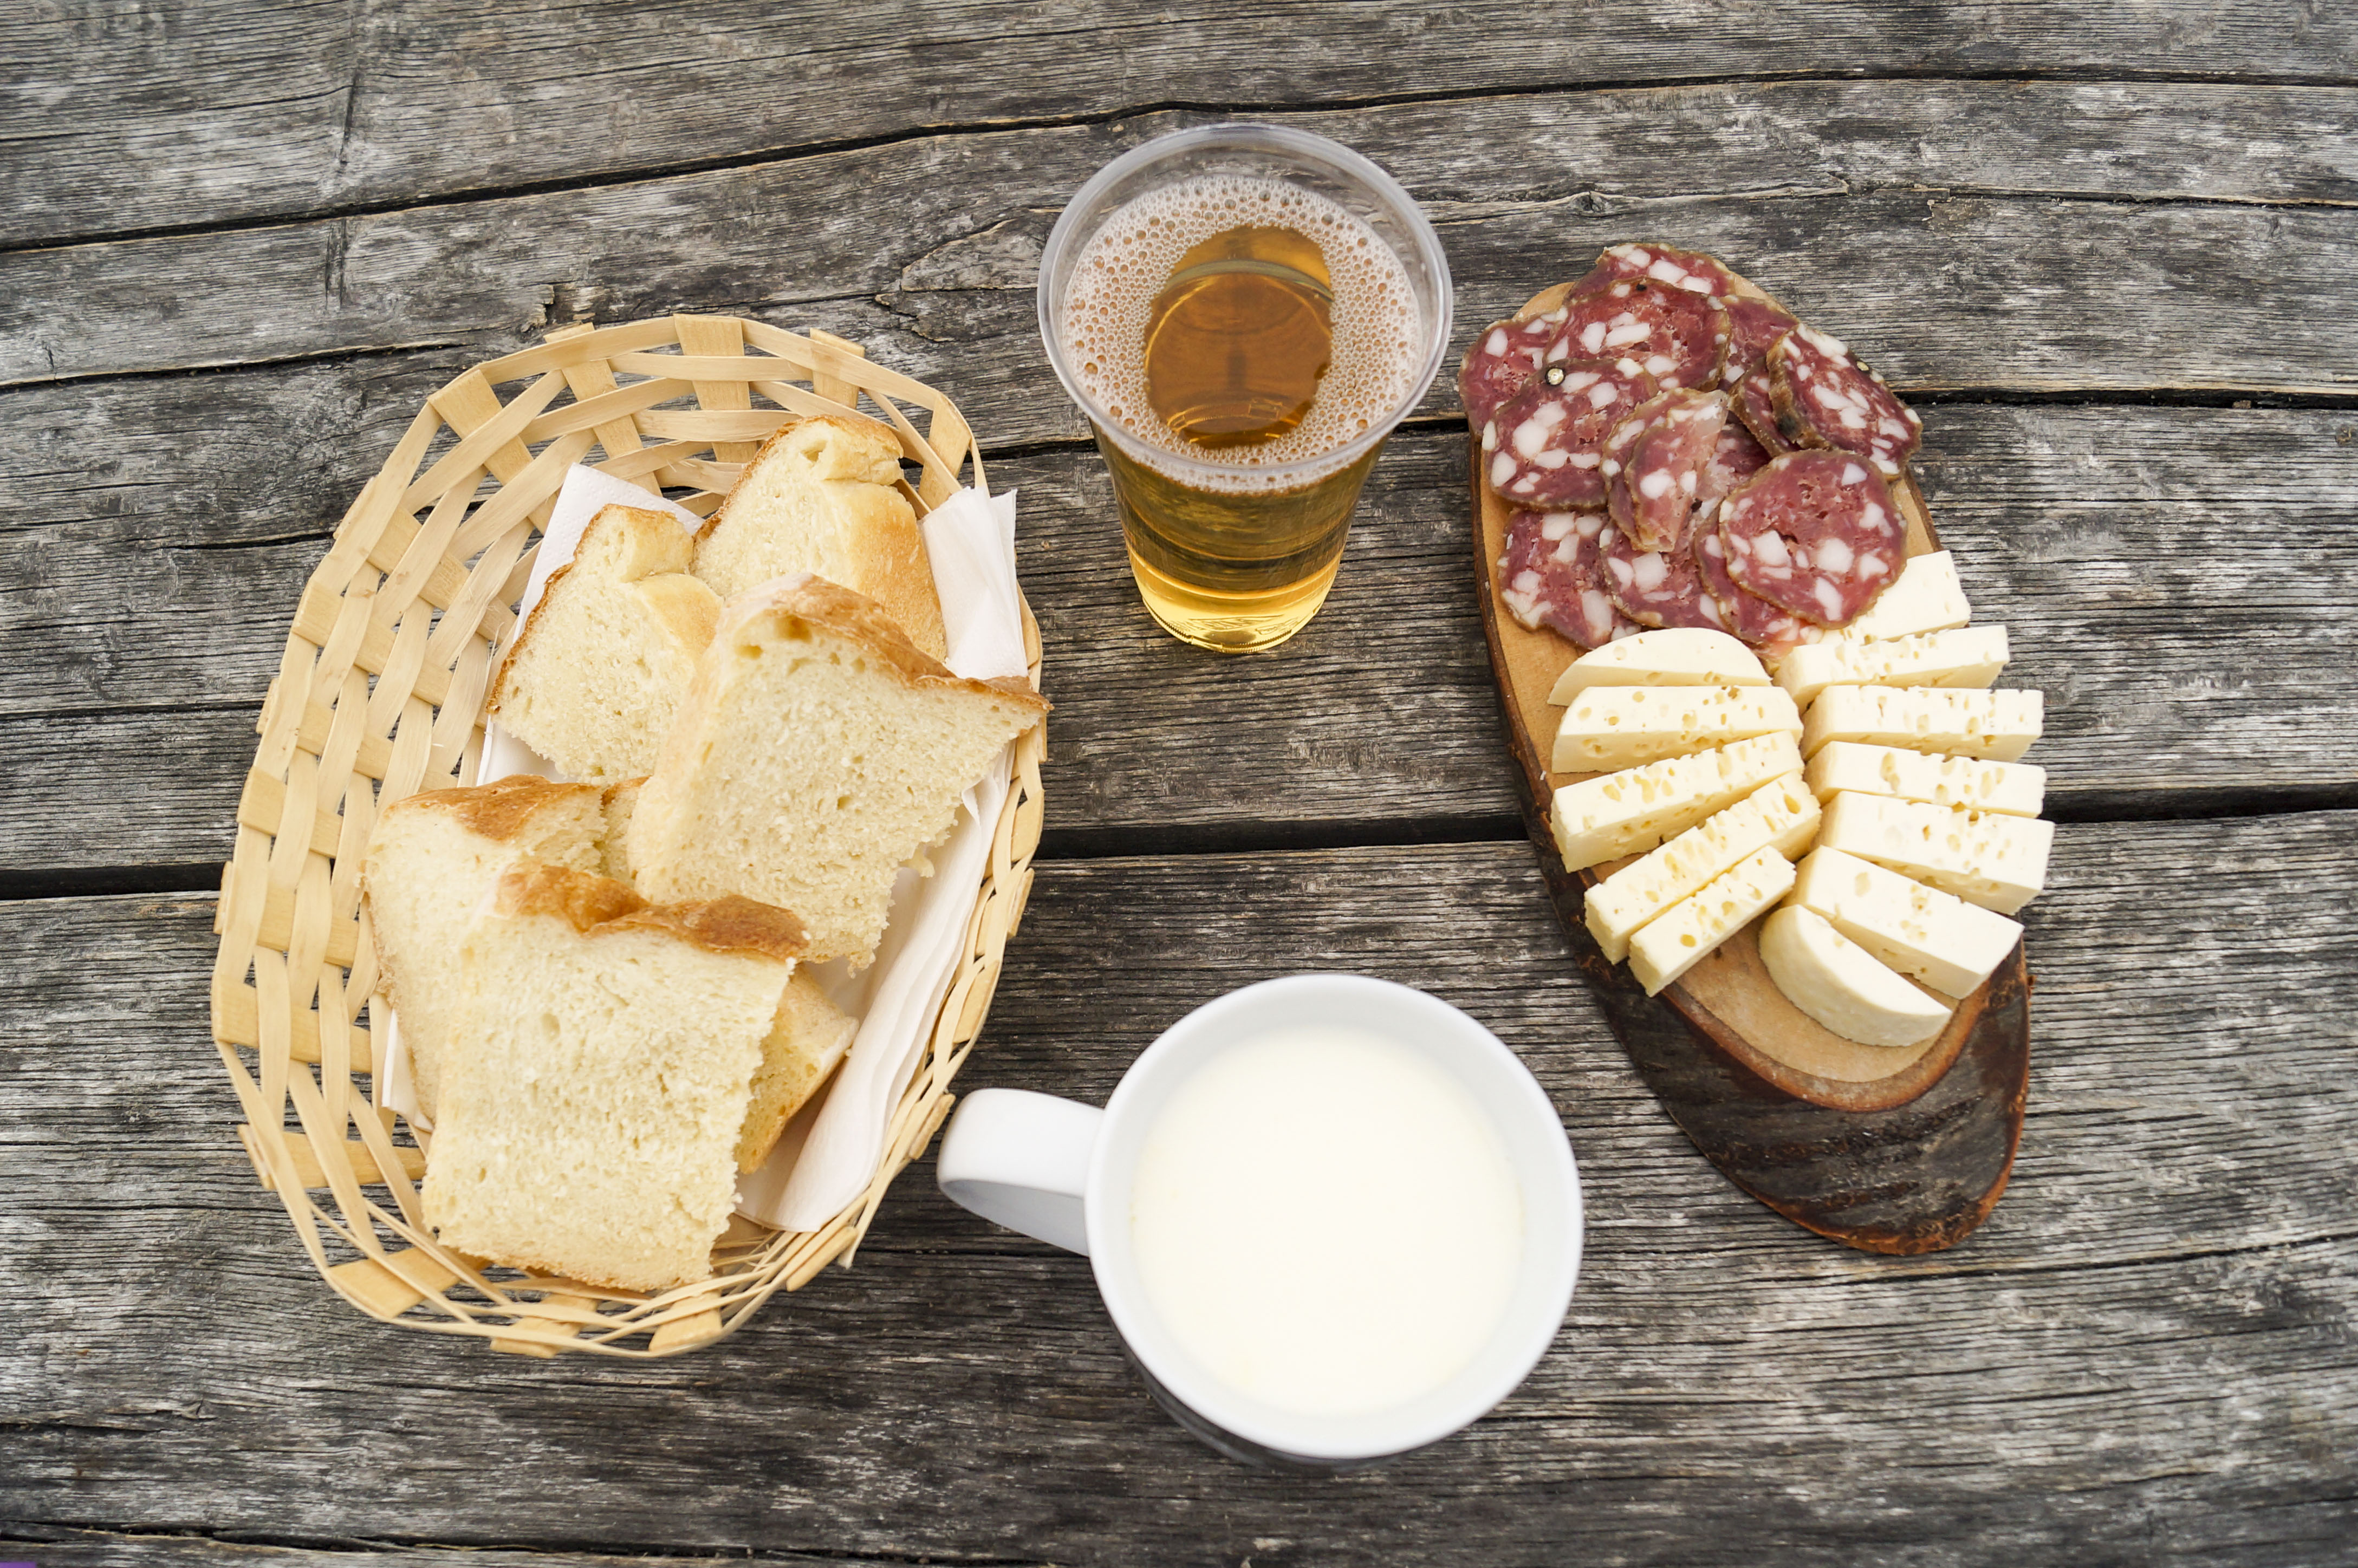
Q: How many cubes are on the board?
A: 12